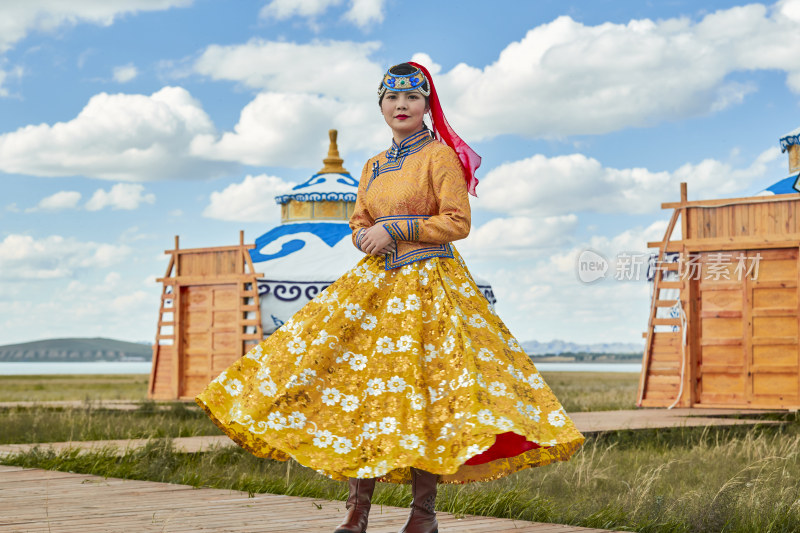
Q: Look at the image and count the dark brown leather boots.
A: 2